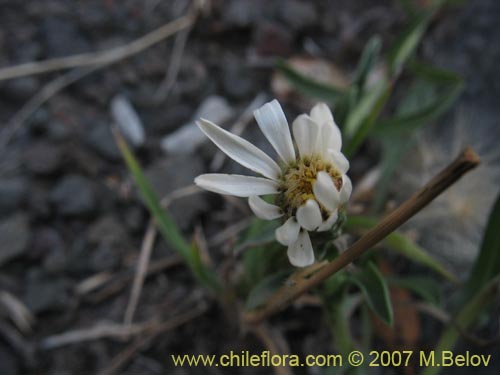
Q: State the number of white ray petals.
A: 14